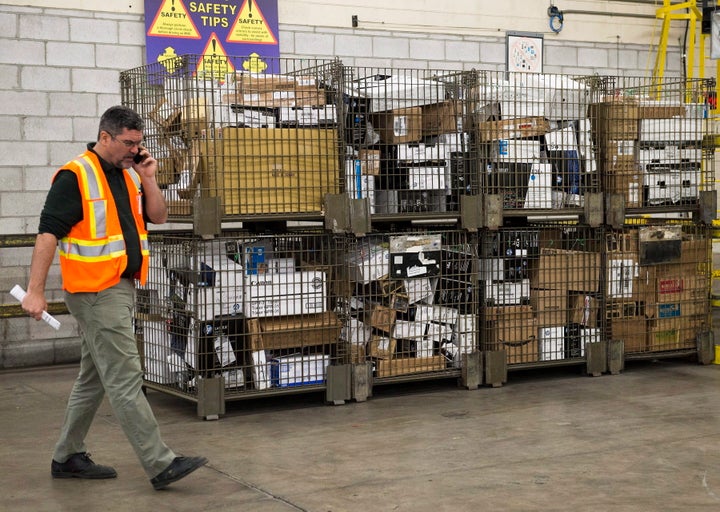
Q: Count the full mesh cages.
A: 8